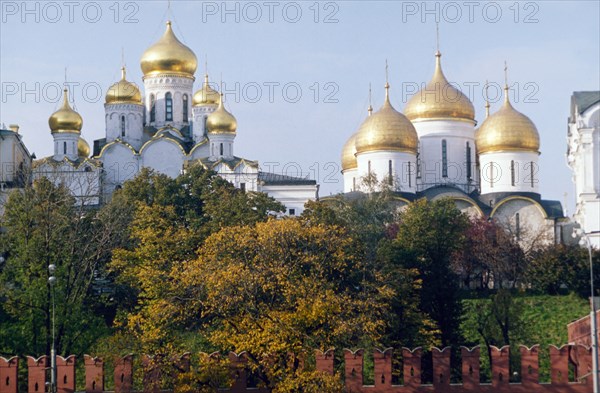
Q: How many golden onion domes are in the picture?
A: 11